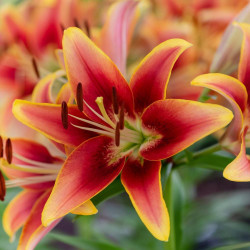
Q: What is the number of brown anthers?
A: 12